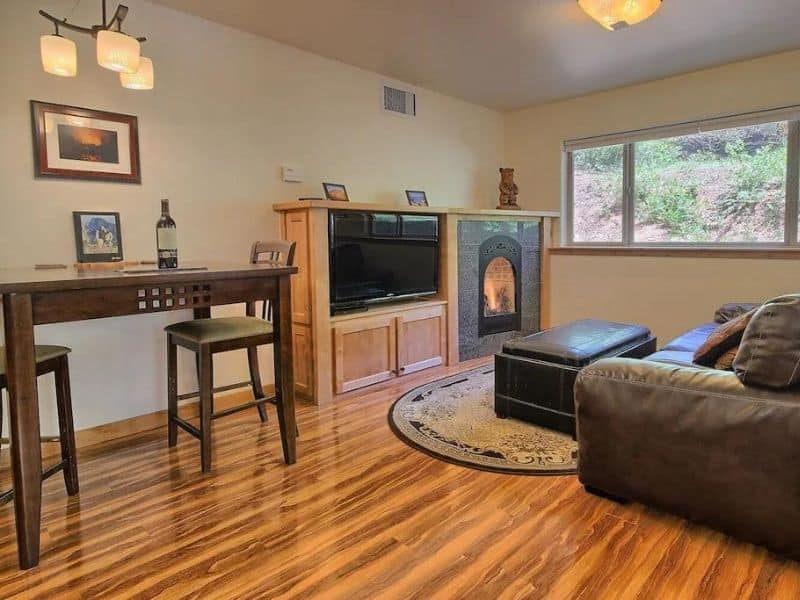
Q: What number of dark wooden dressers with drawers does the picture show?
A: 0